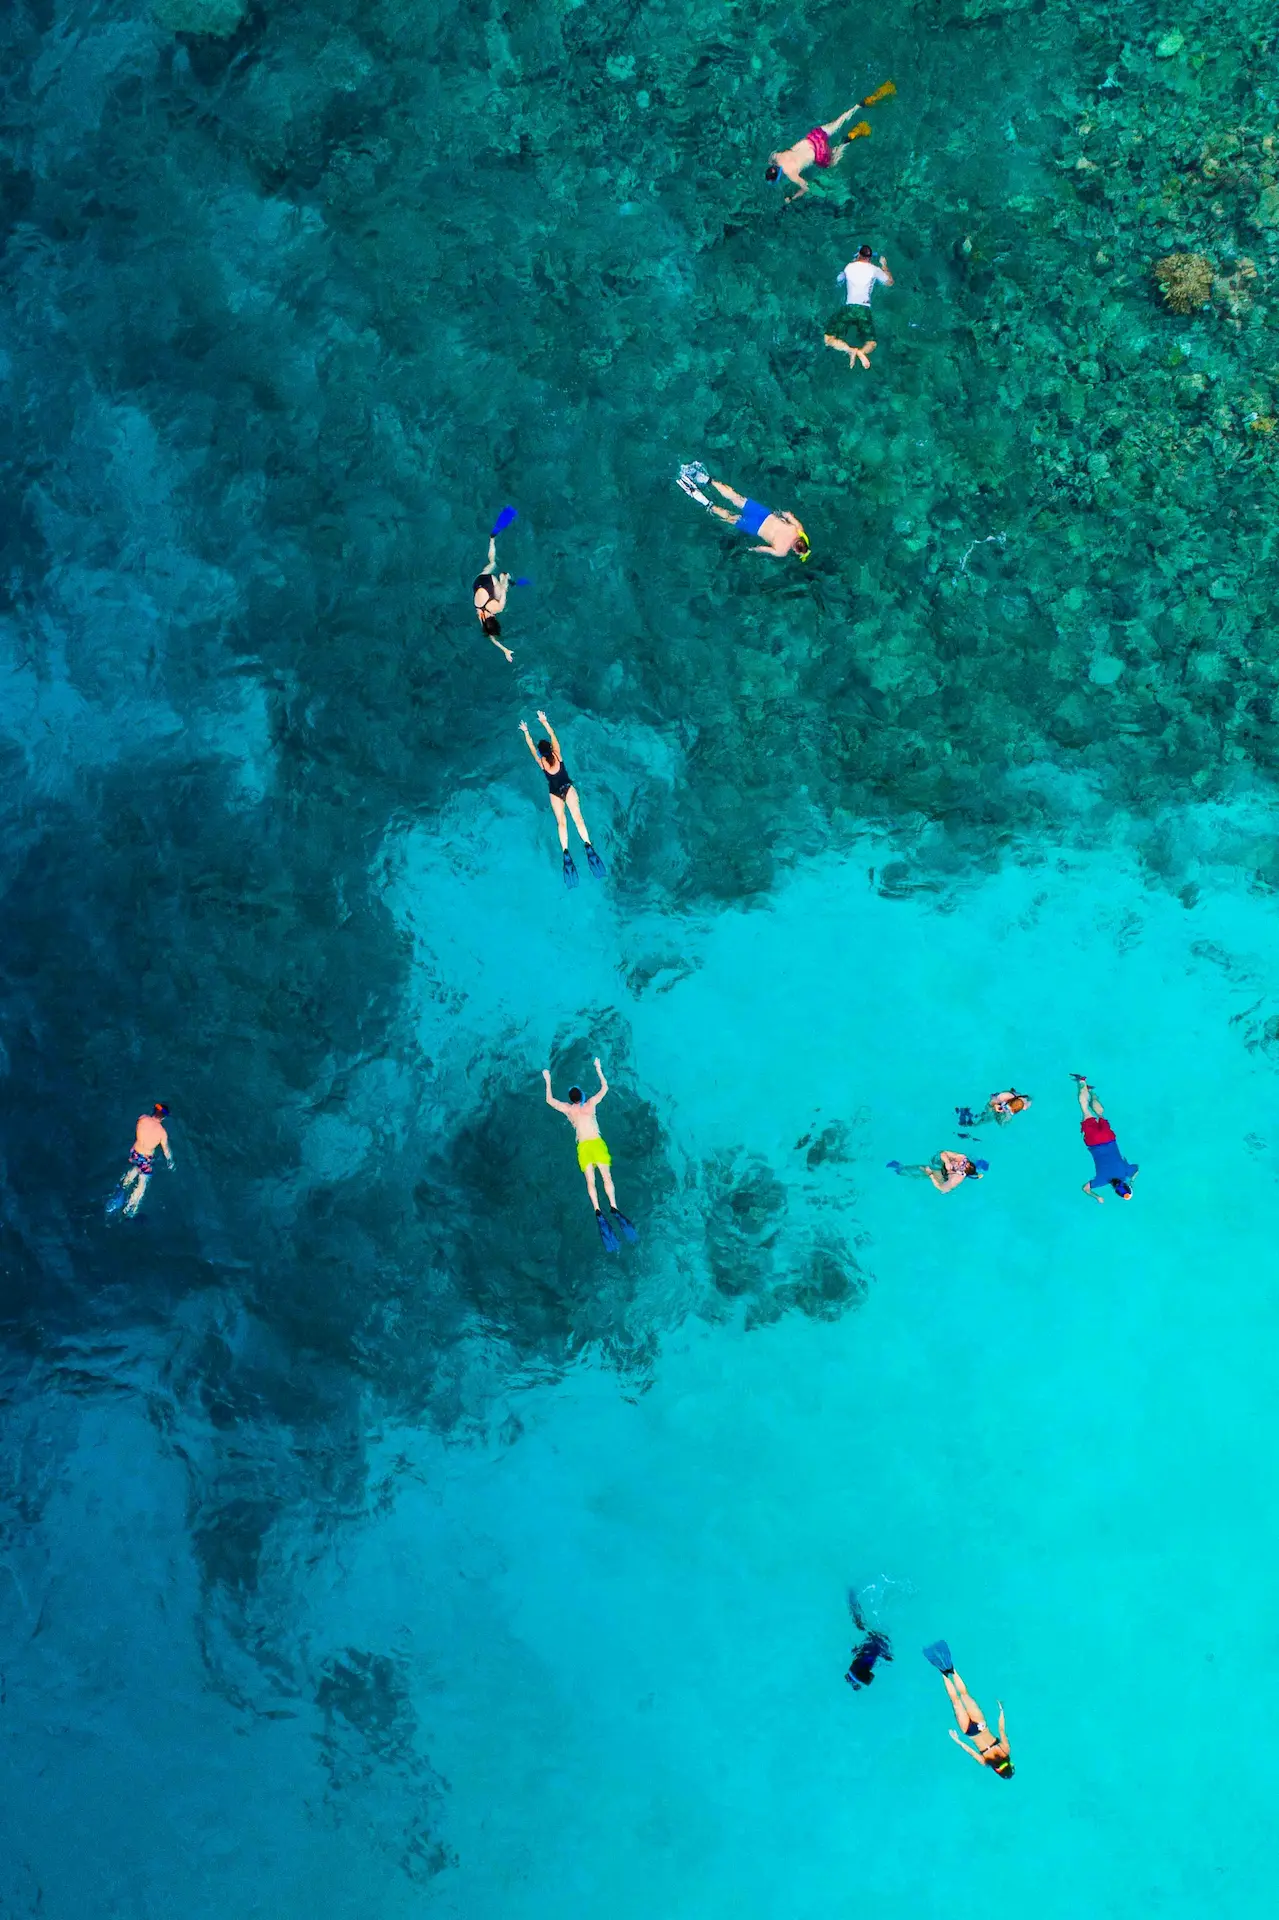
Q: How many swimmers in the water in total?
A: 12